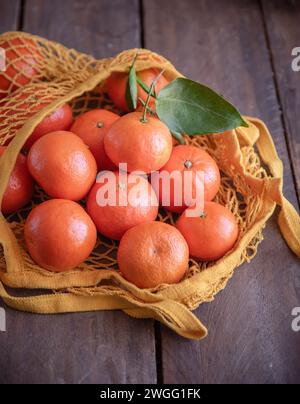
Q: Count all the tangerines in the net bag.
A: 12